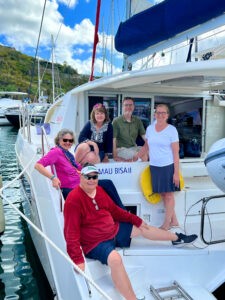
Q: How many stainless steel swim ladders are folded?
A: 1